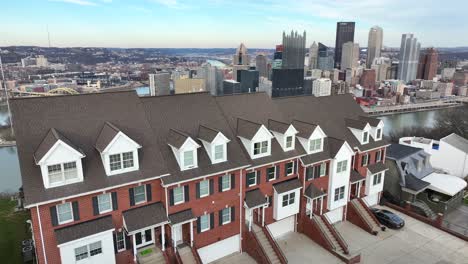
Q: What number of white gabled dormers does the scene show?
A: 9